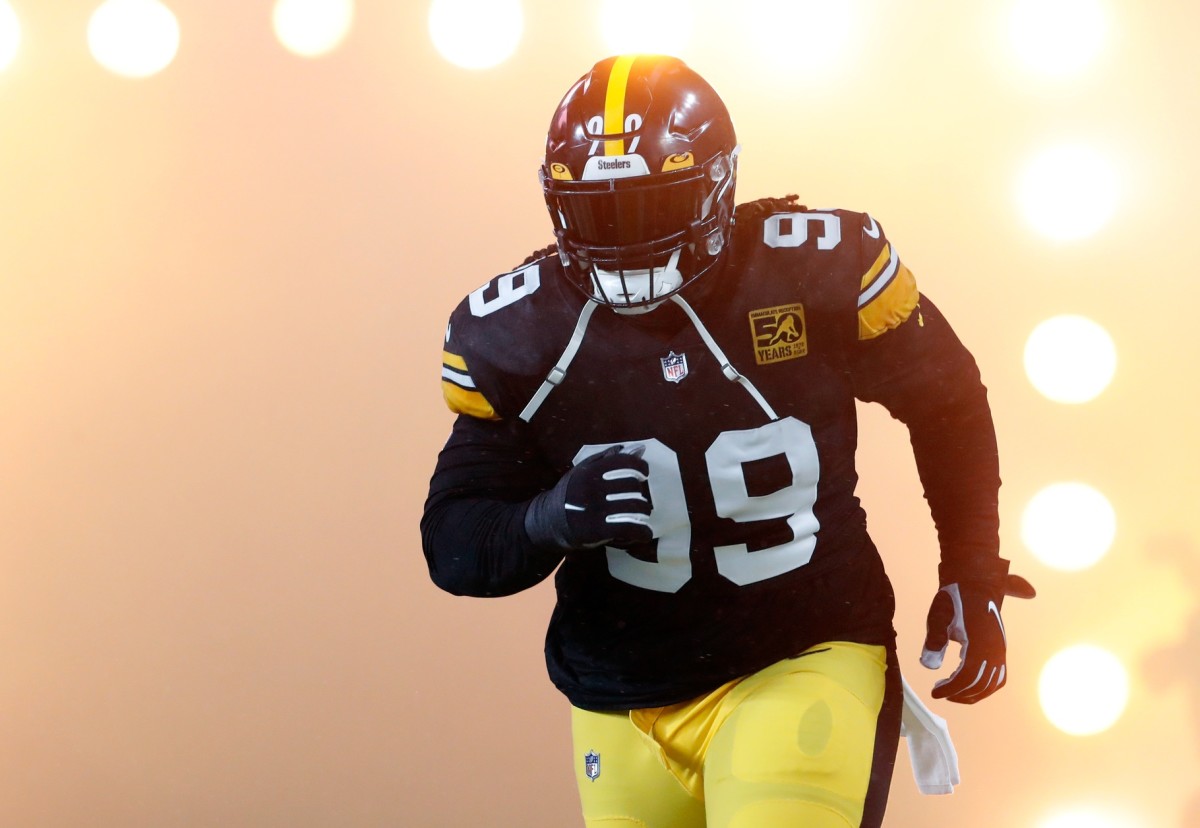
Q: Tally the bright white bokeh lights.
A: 12